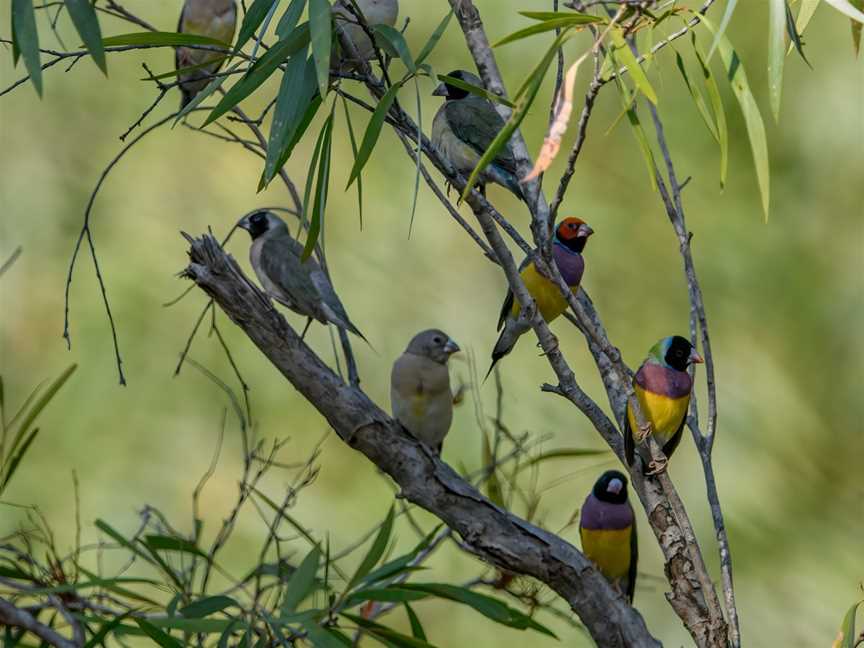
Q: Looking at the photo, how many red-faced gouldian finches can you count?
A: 1